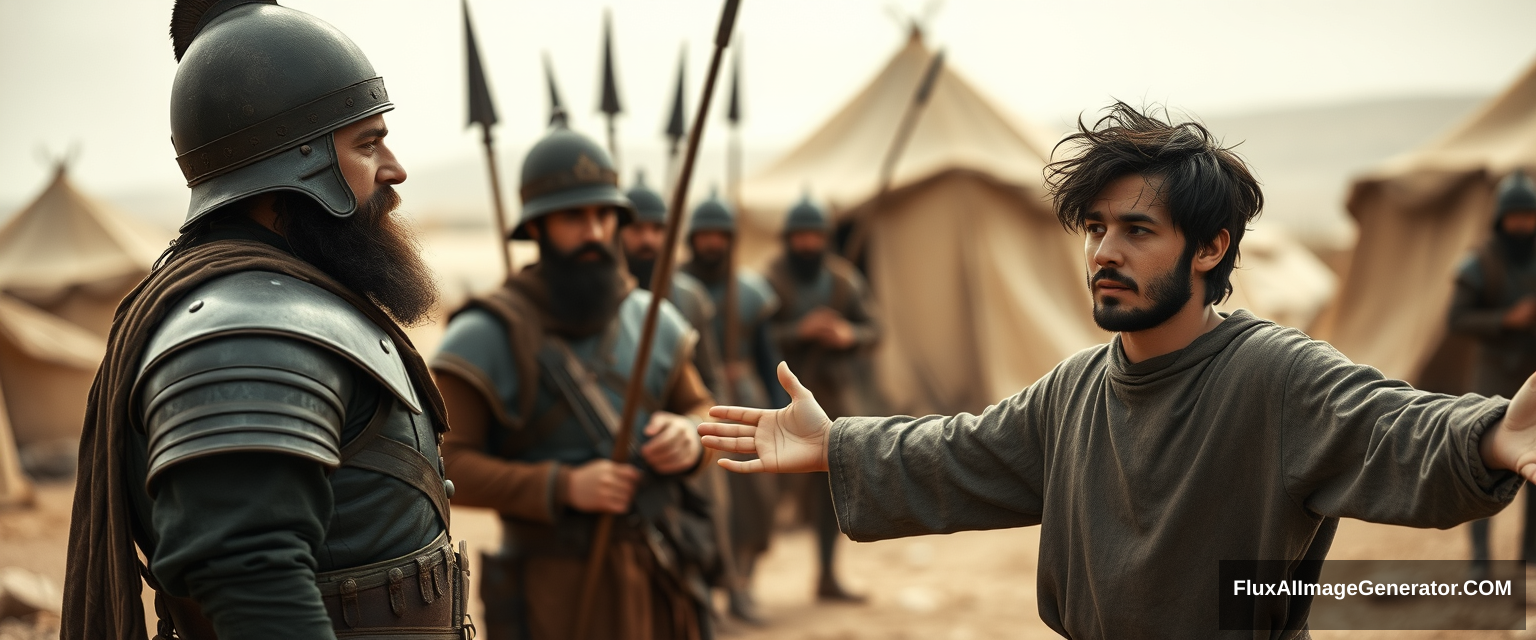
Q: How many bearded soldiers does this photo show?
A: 6